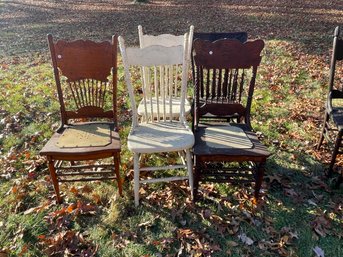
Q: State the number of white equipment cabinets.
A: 0